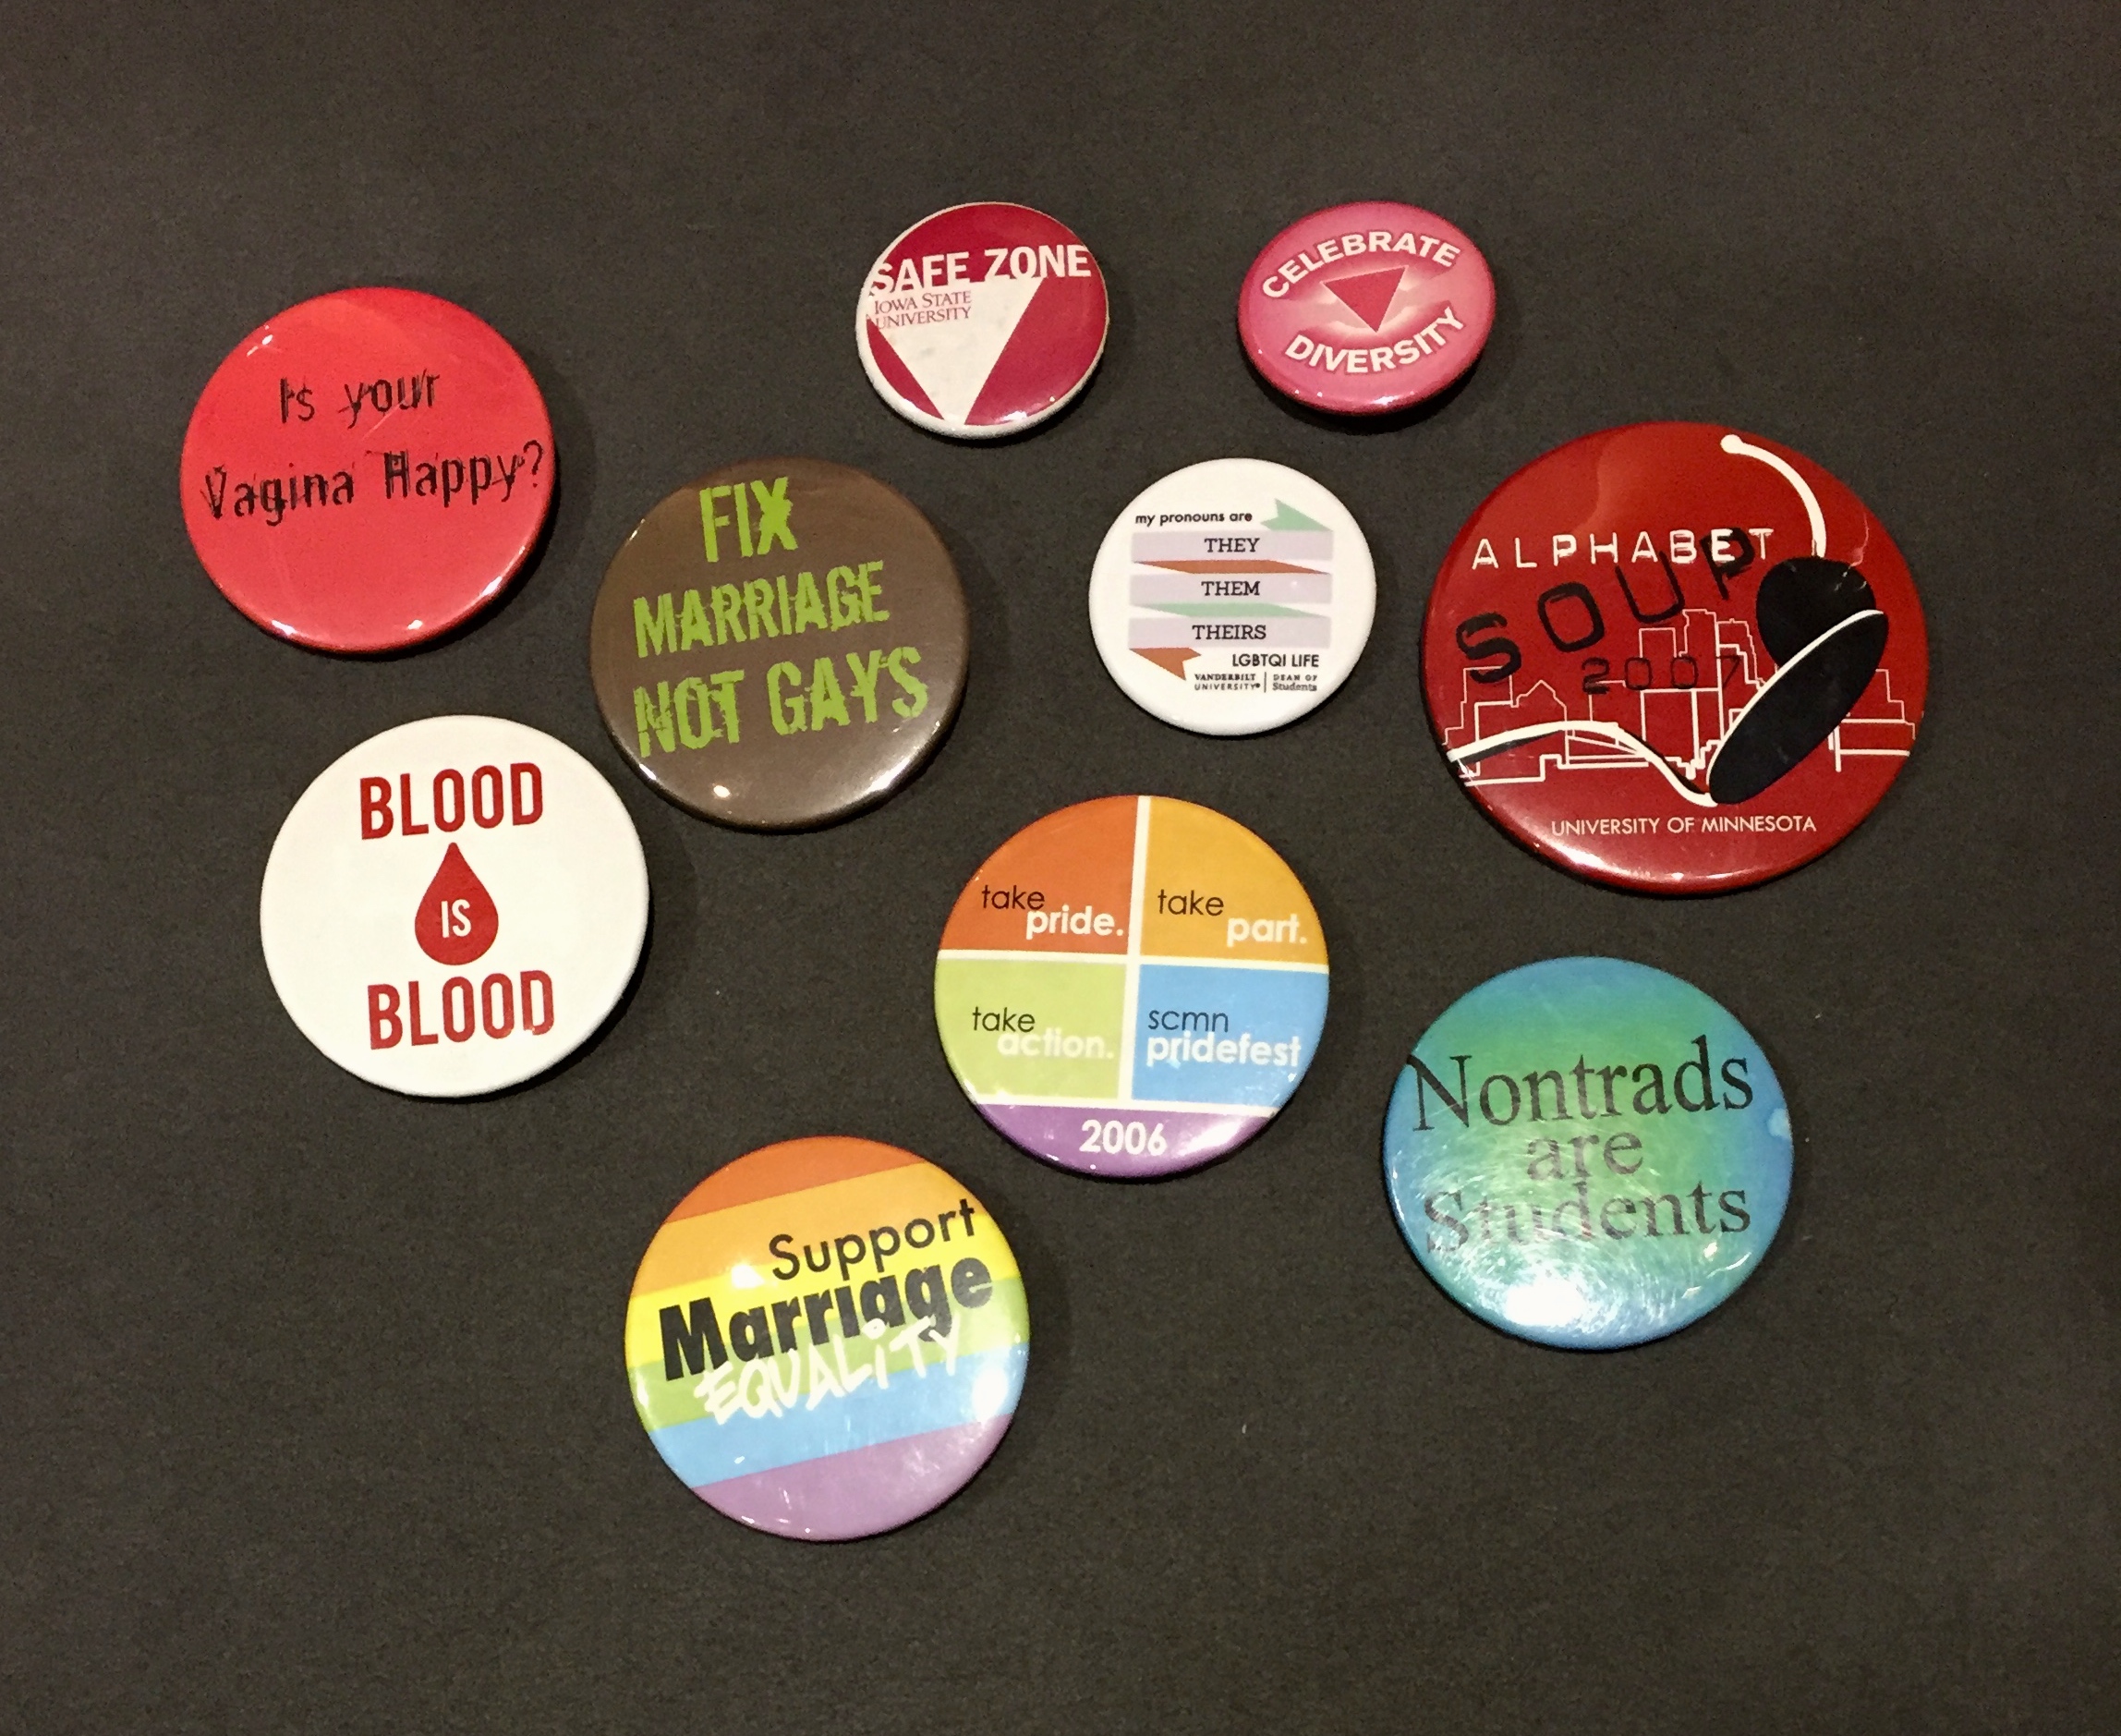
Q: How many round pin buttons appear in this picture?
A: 10